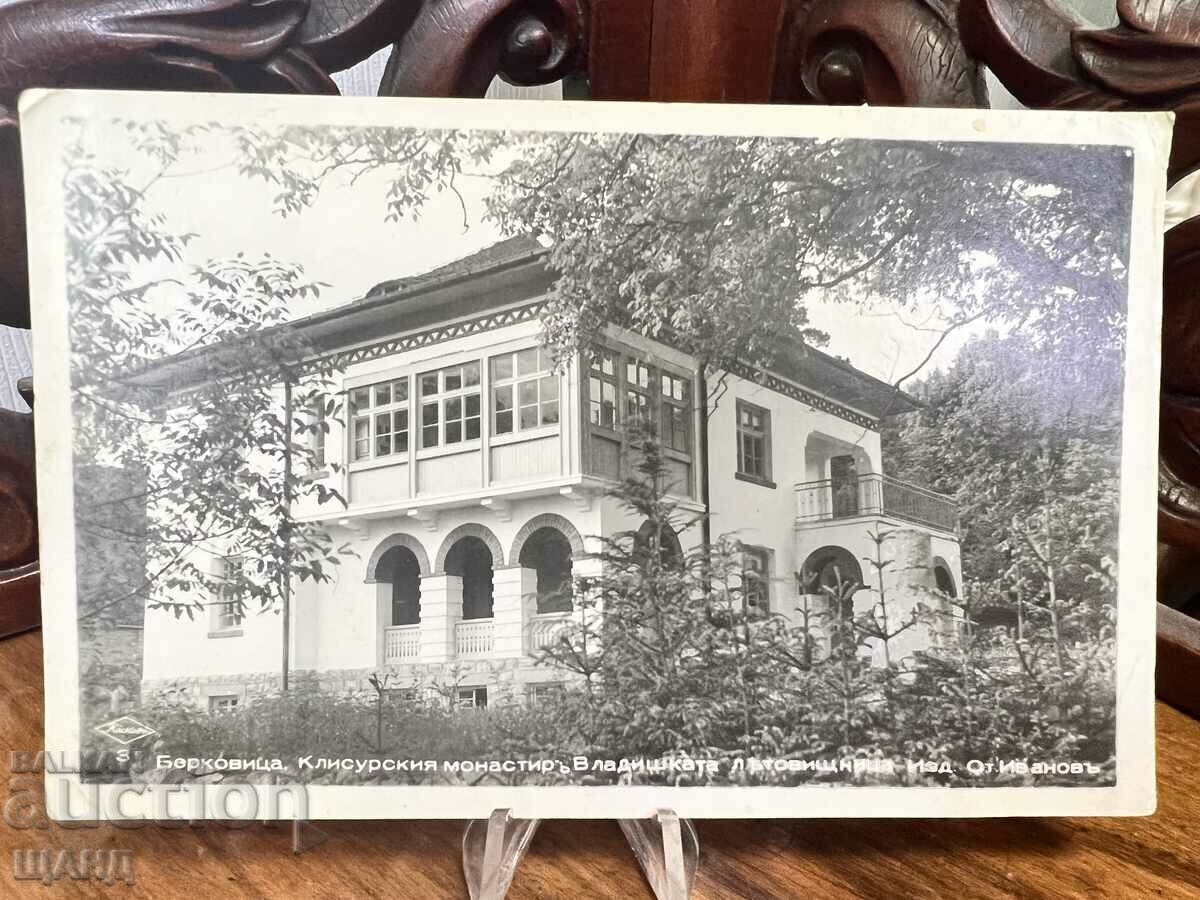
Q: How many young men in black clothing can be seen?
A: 0